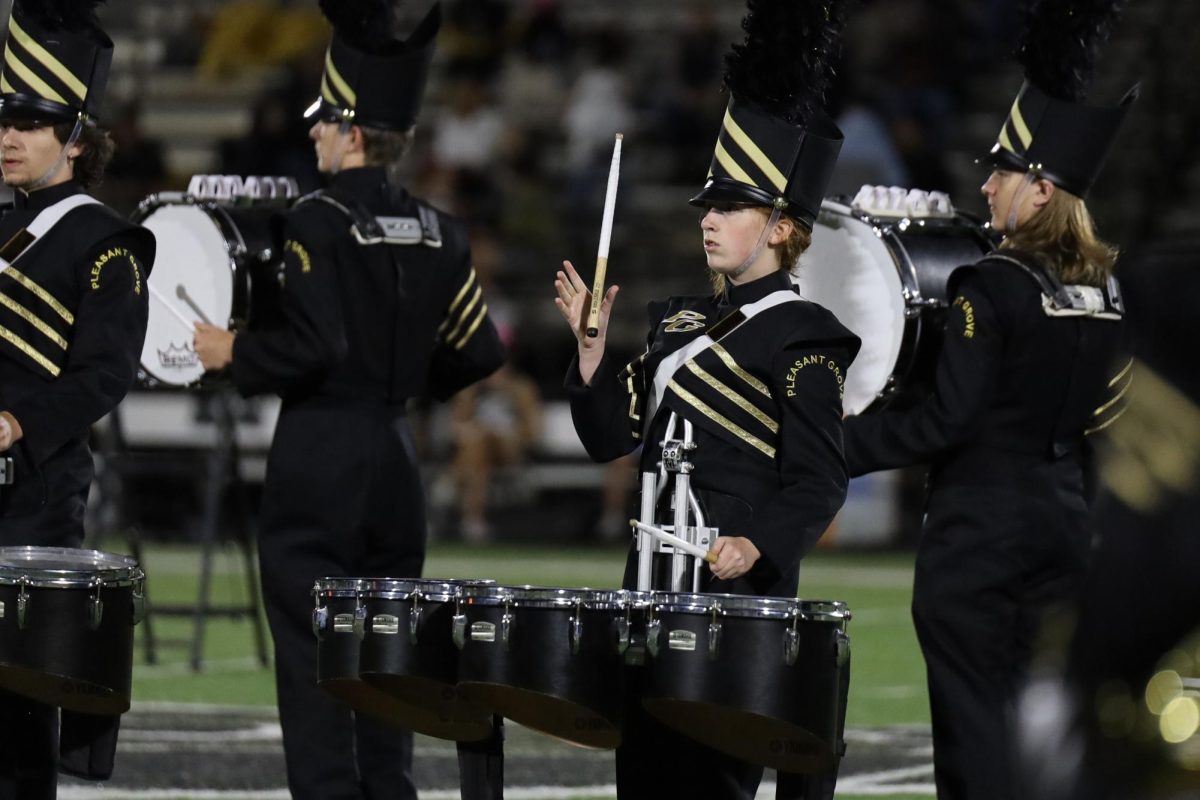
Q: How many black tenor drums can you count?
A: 5